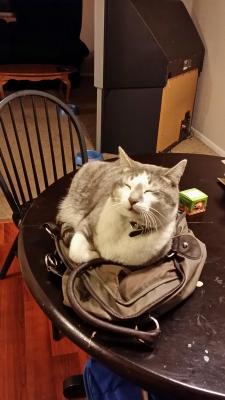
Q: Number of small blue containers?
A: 1